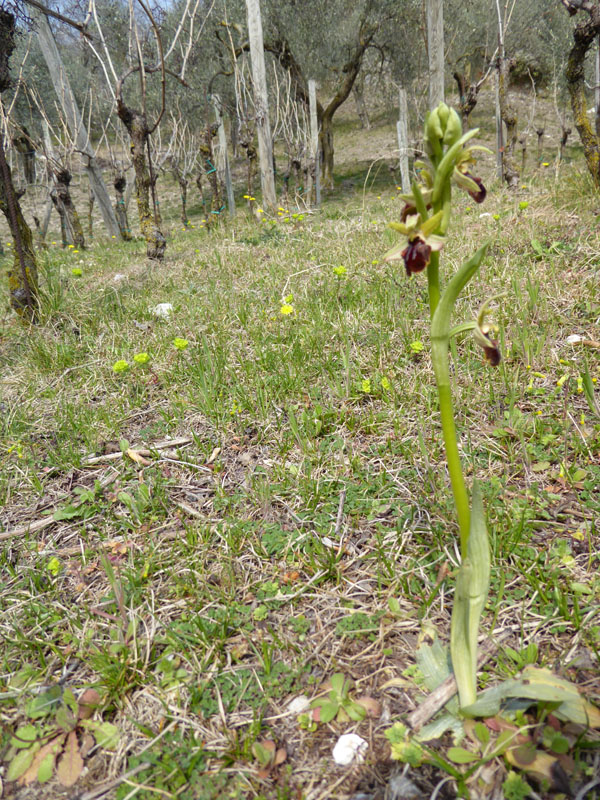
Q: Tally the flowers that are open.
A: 4